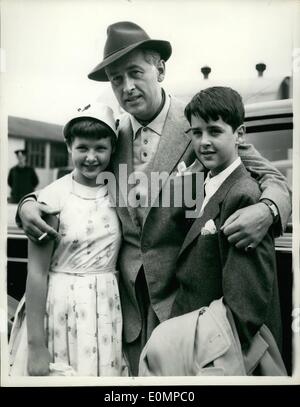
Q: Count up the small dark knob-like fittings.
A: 2